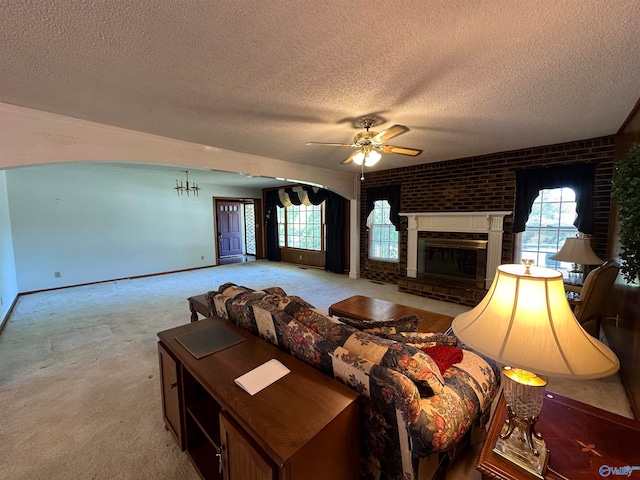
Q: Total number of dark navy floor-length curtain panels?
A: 2